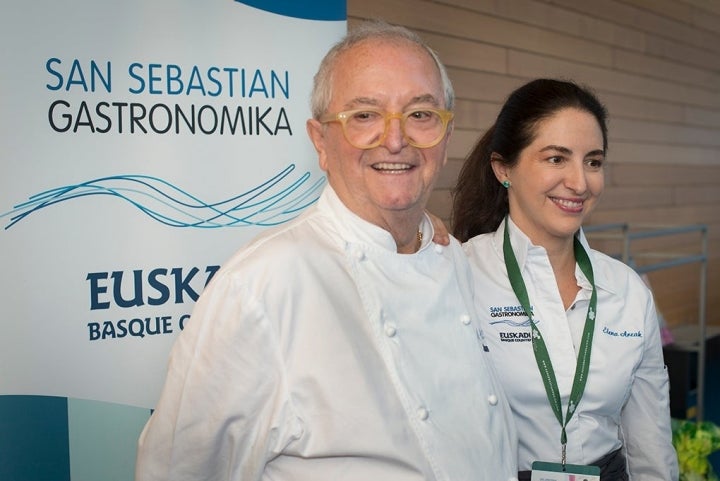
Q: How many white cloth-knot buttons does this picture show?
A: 6